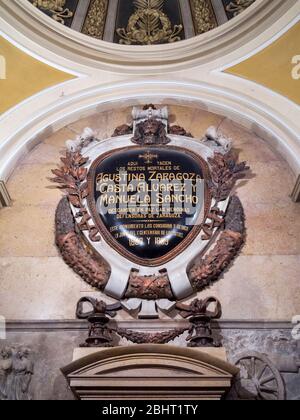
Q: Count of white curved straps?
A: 2